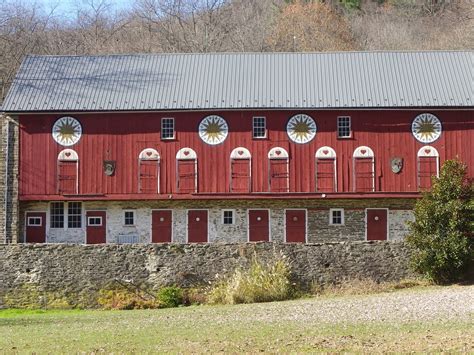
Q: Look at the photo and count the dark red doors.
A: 7